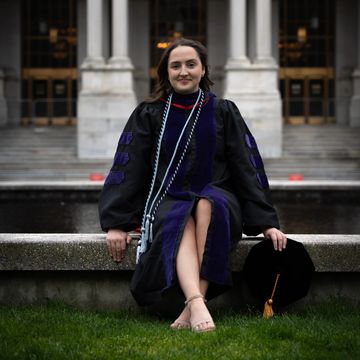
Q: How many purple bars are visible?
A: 6